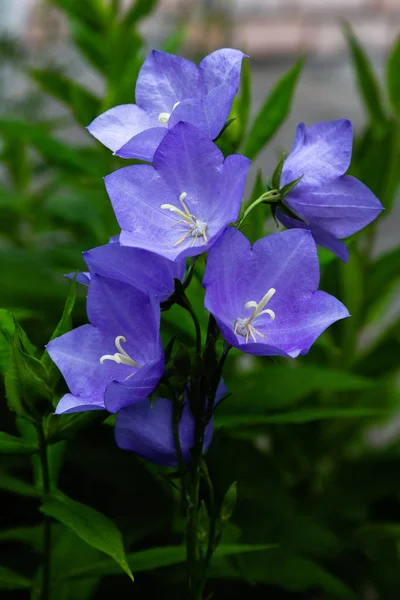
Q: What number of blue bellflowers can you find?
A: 7